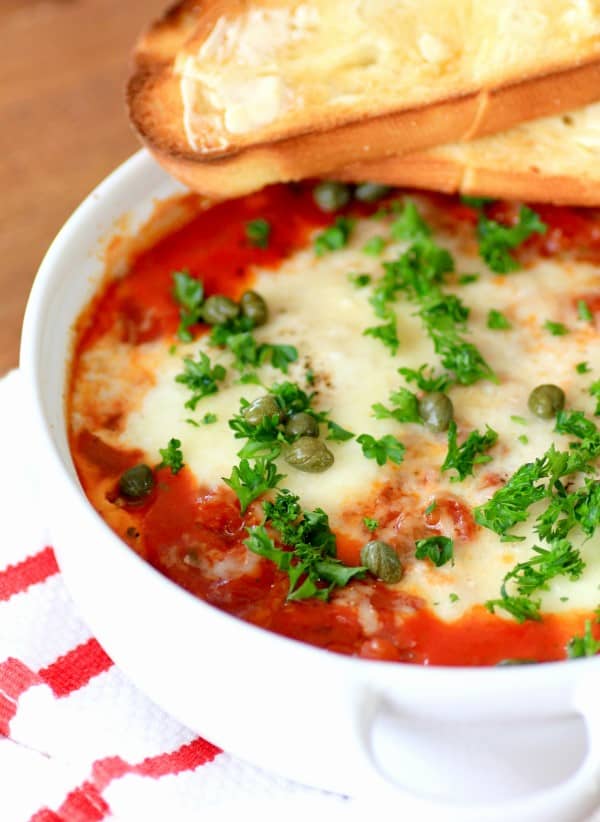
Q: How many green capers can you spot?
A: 11